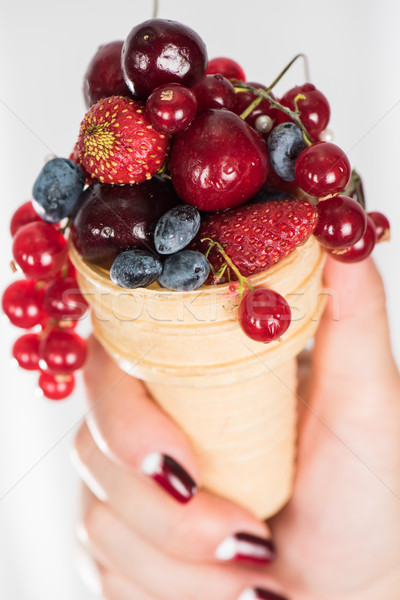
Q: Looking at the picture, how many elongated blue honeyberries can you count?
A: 5